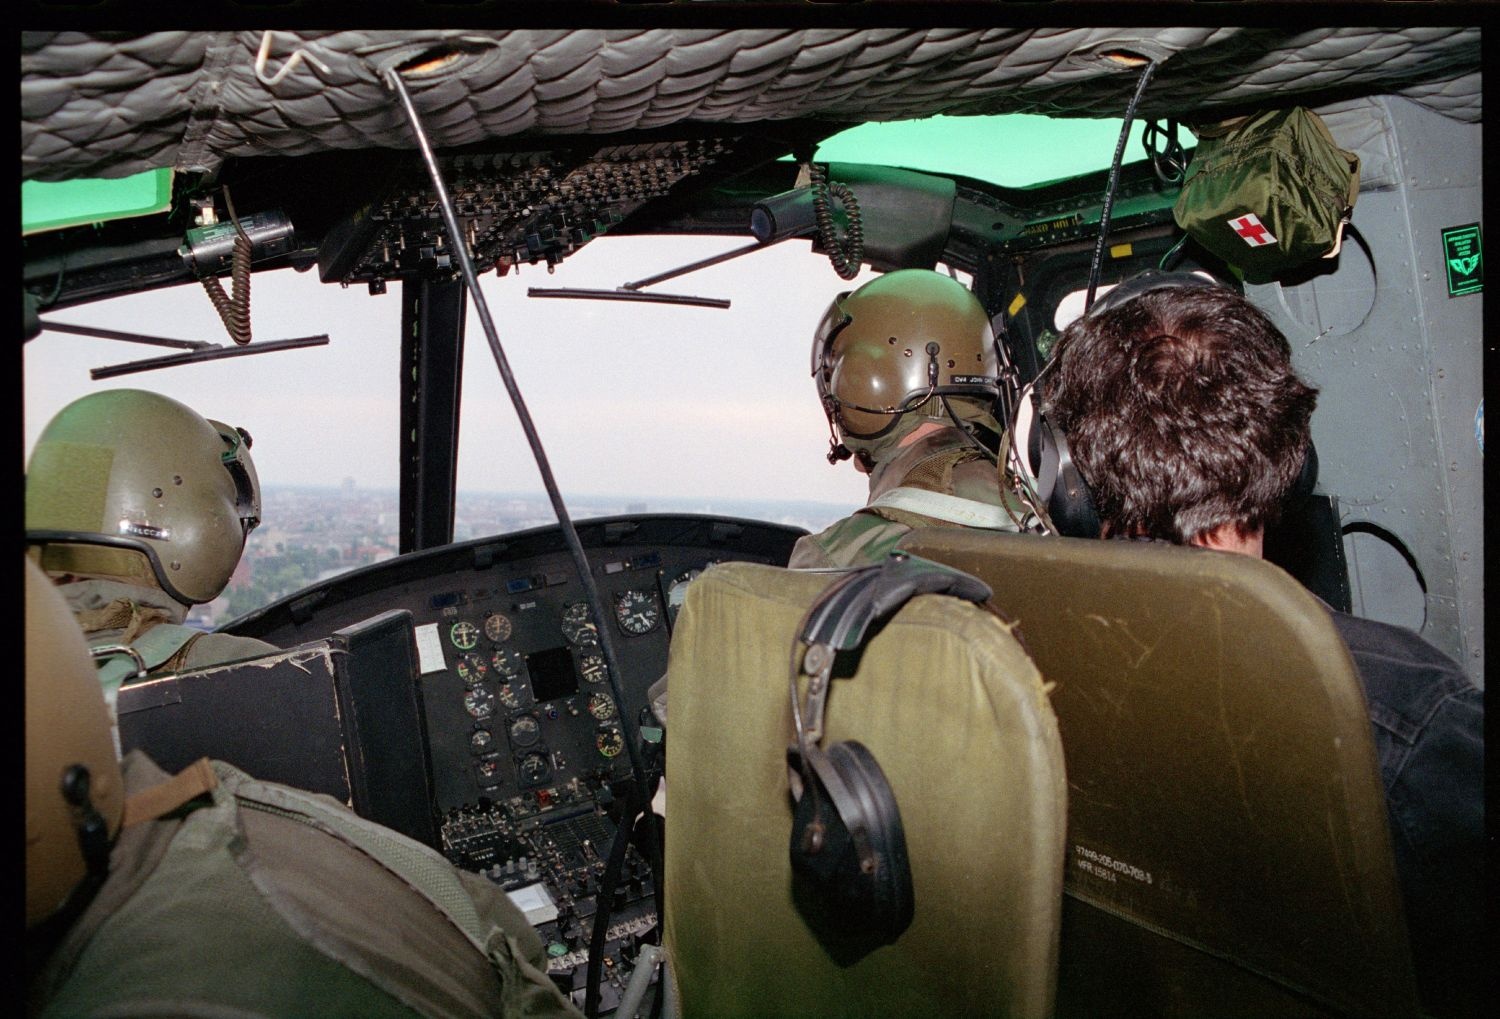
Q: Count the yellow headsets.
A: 0